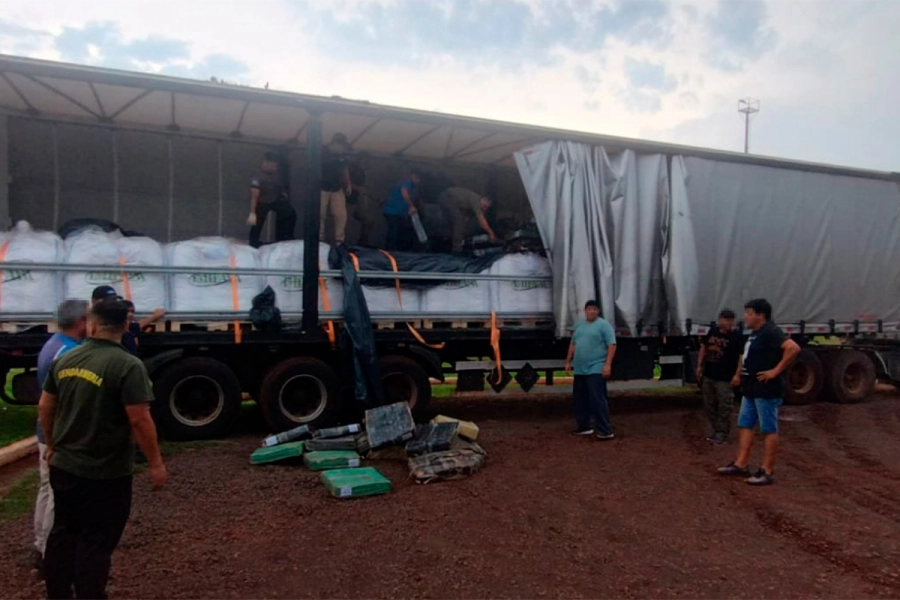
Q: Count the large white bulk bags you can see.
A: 7